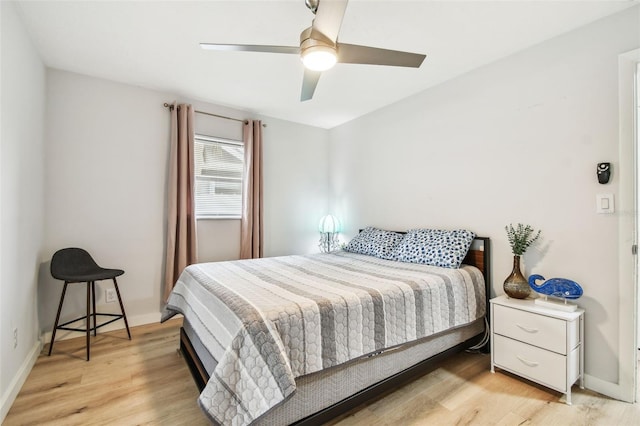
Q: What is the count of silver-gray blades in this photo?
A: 4